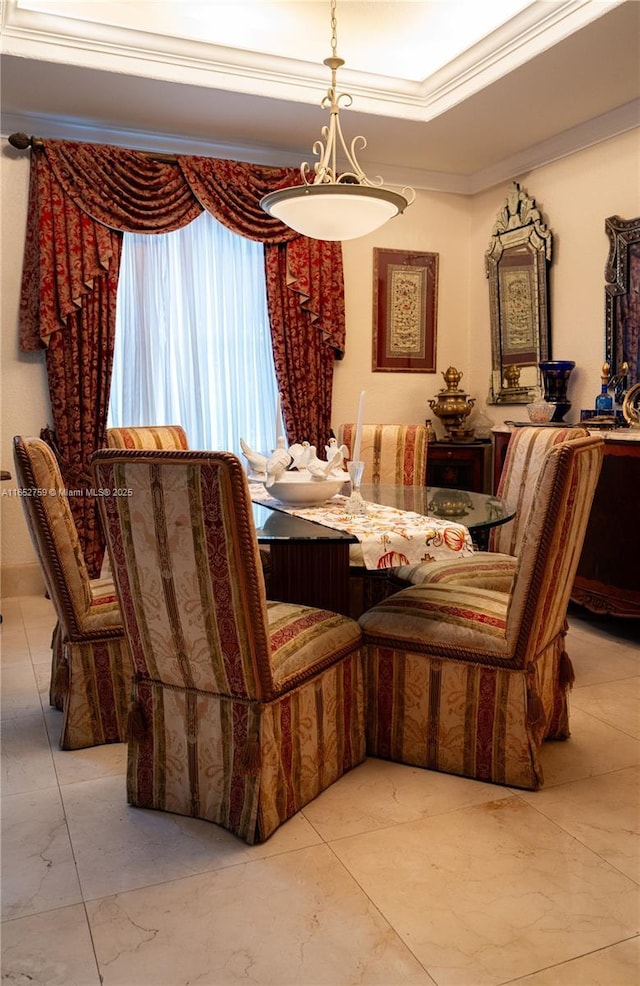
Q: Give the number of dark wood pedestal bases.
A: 1